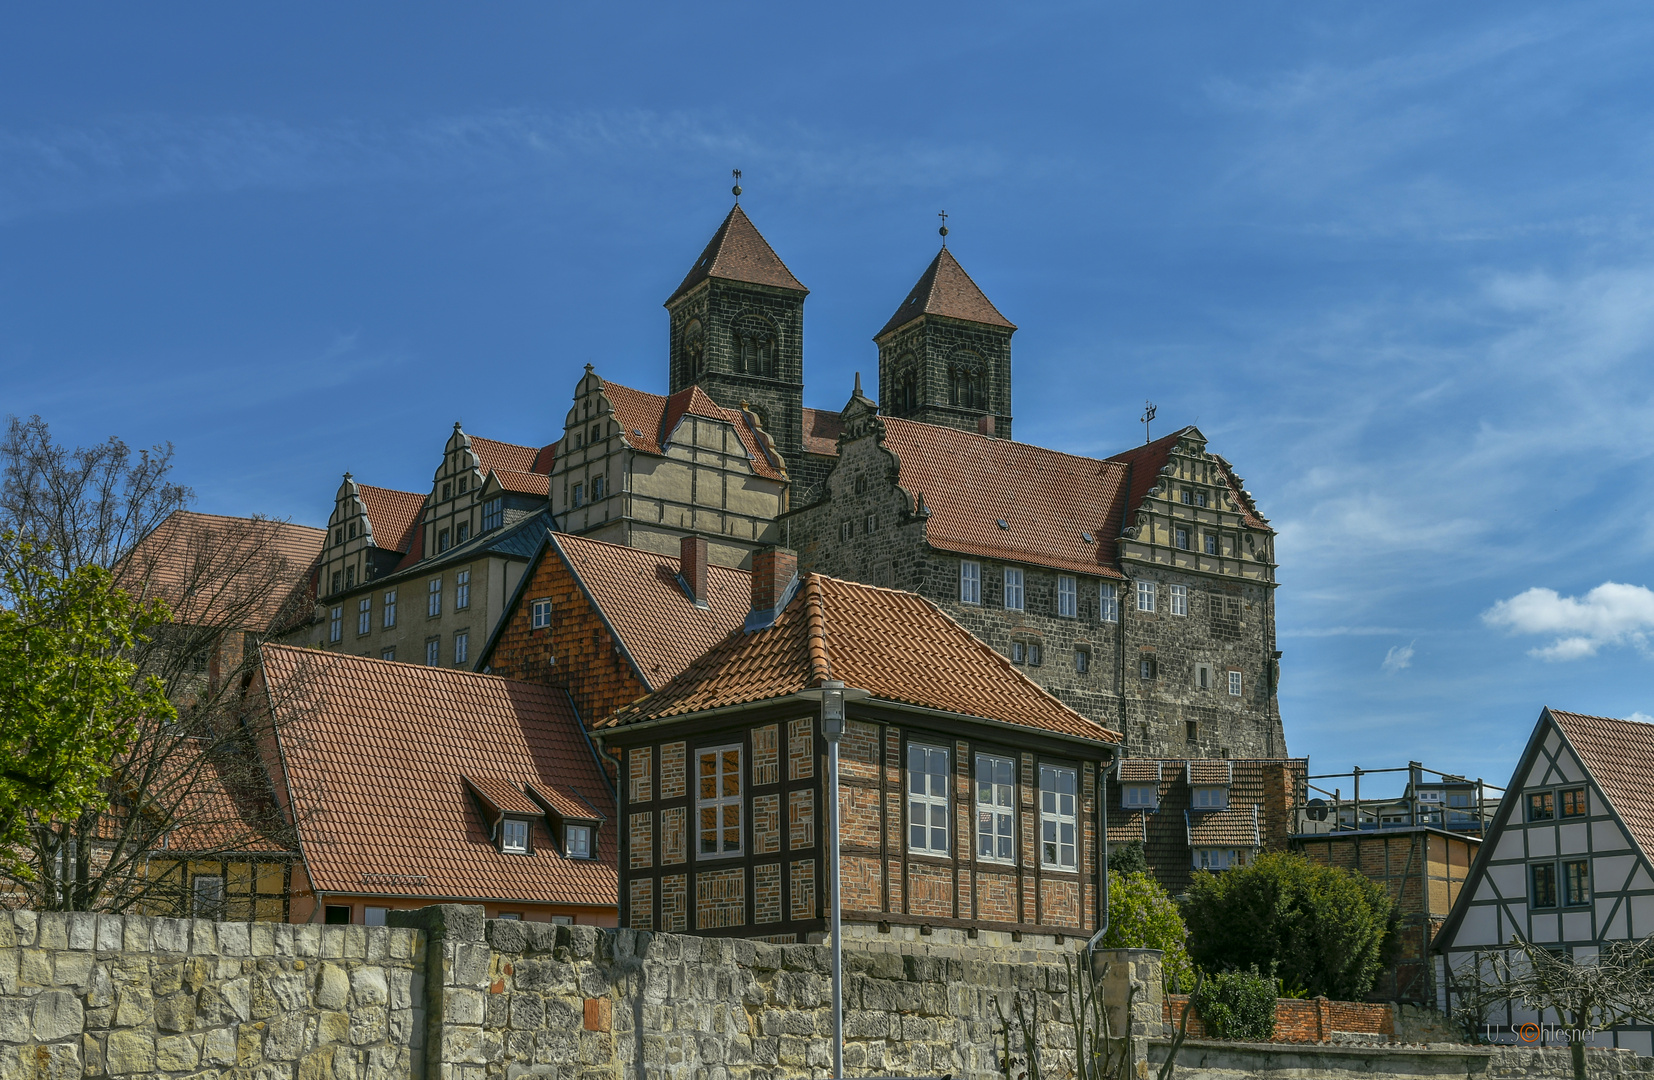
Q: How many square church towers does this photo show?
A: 2